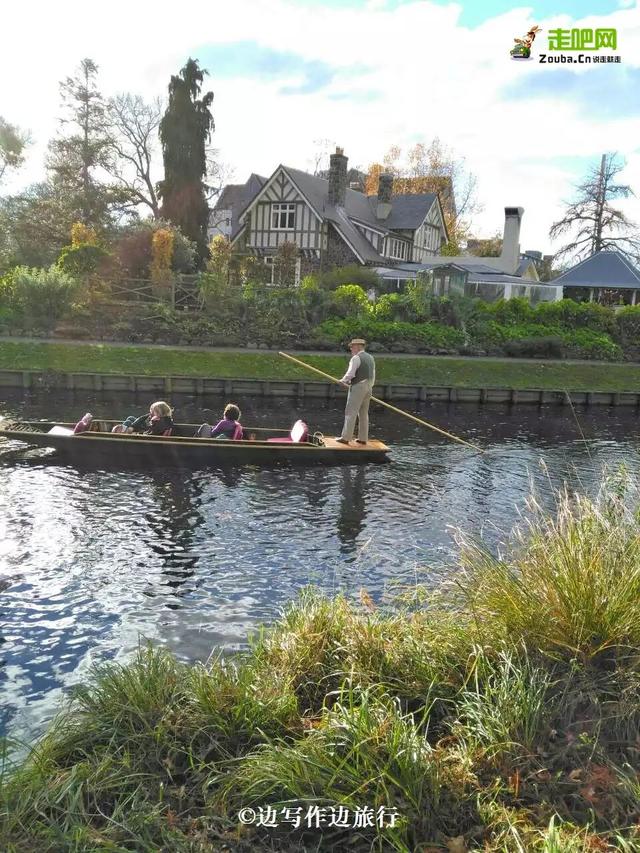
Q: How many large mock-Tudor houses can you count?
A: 1